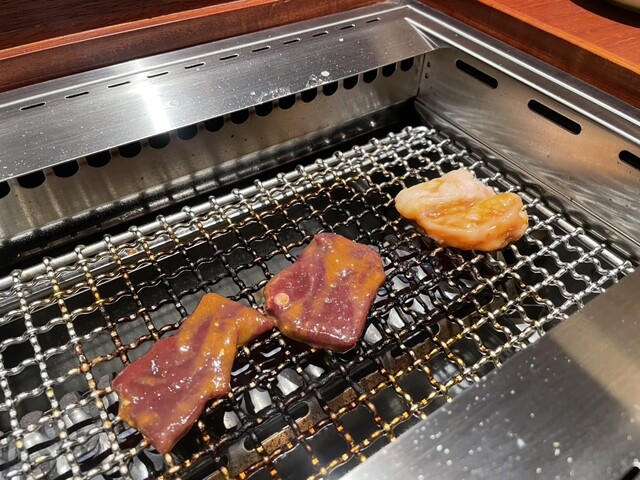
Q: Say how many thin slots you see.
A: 11